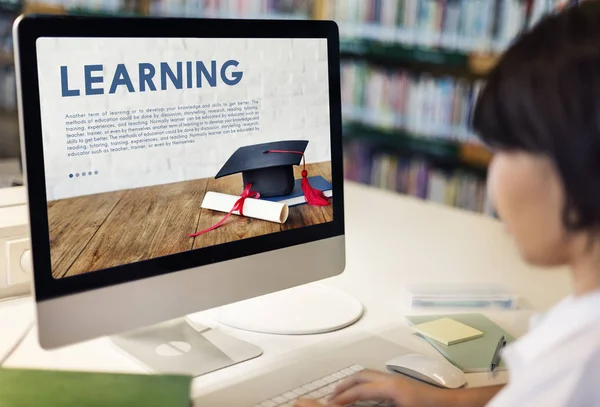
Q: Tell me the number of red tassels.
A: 1